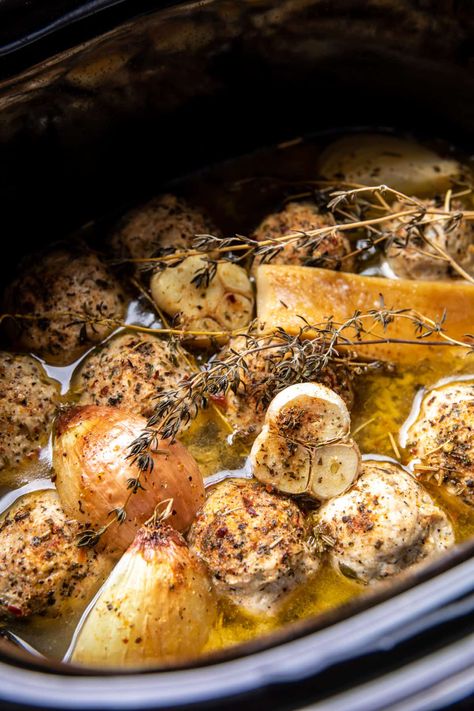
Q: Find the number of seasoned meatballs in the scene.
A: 11